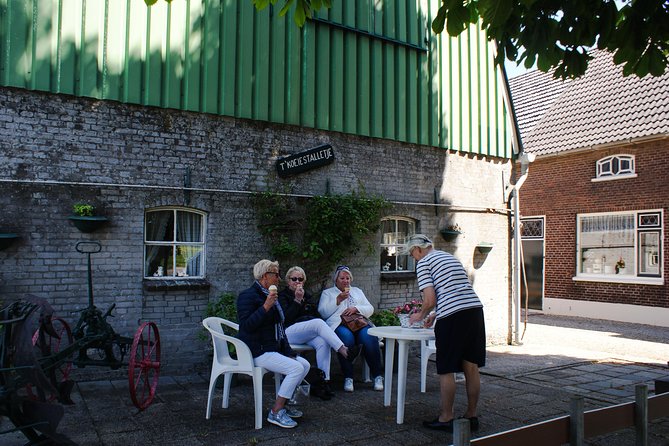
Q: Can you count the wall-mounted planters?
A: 4